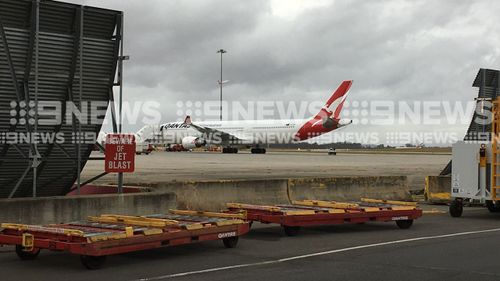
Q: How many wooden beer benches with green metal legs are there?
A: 0